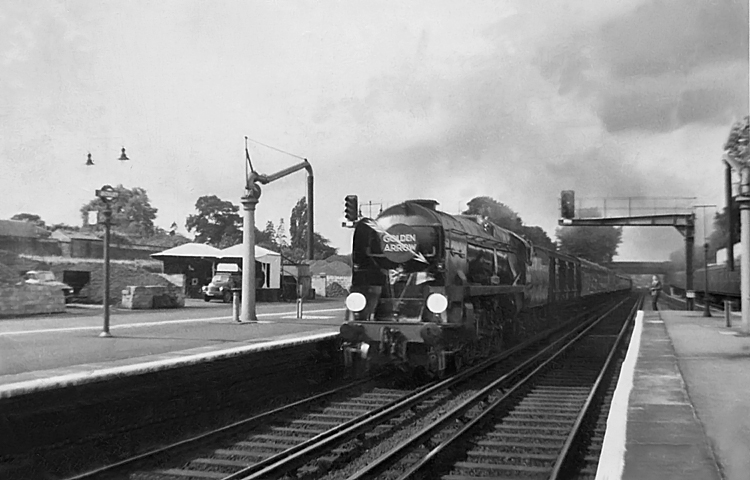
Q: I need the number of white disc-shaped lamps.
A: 2